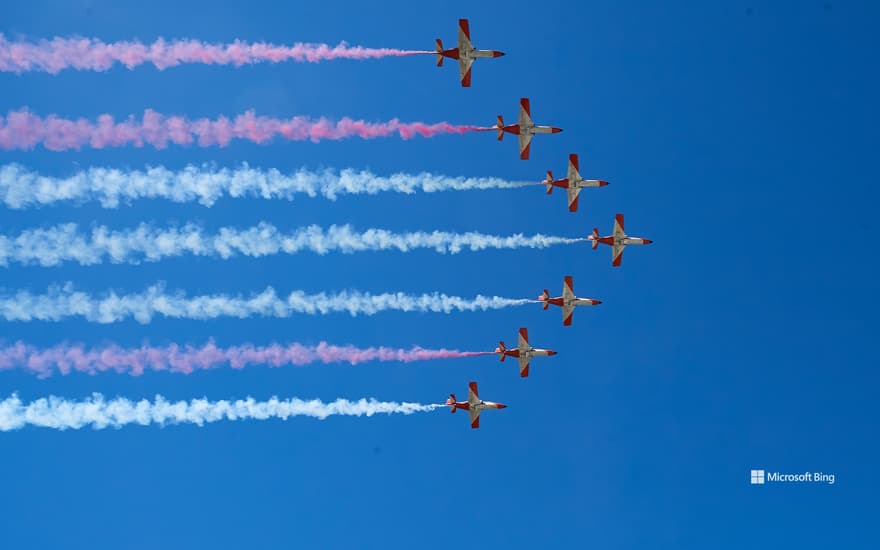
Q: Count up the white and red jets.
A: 7